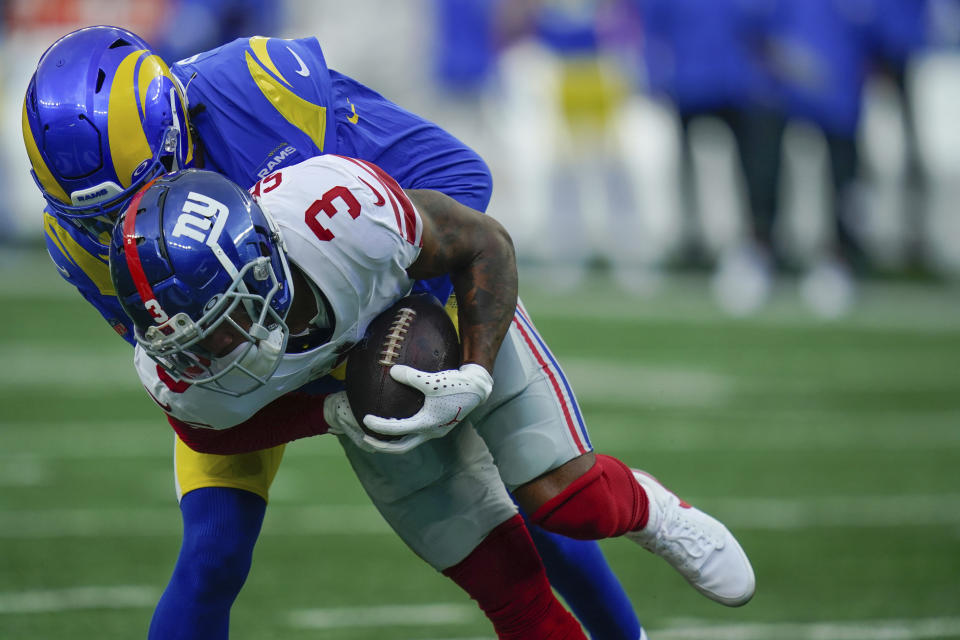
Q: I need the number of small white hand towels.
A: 0